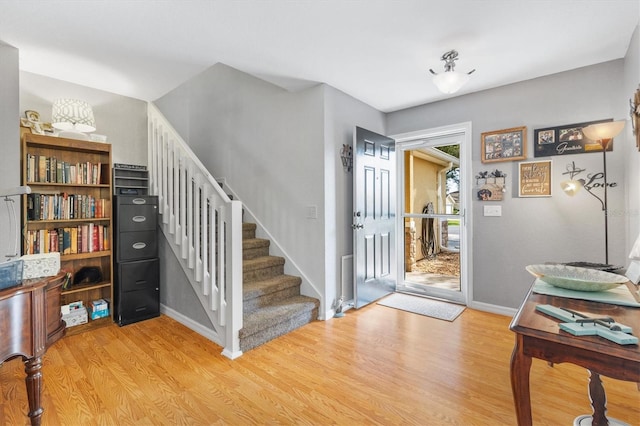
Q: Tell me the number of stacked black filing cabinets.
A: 2